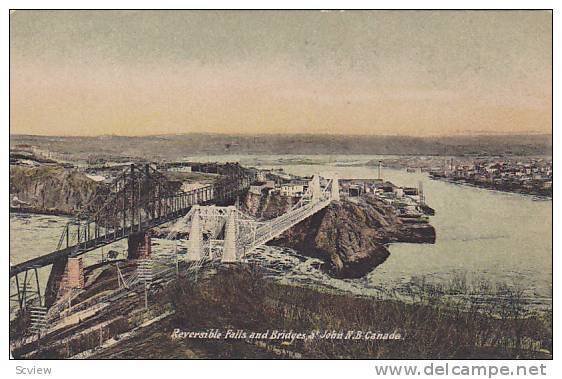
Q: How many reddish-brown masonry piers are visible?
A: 2